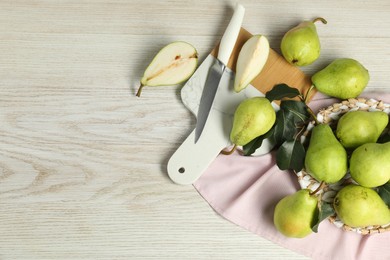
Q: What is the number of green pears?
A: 8